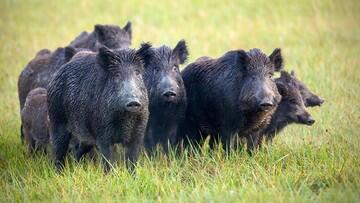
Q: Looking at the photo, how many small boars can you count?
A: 3